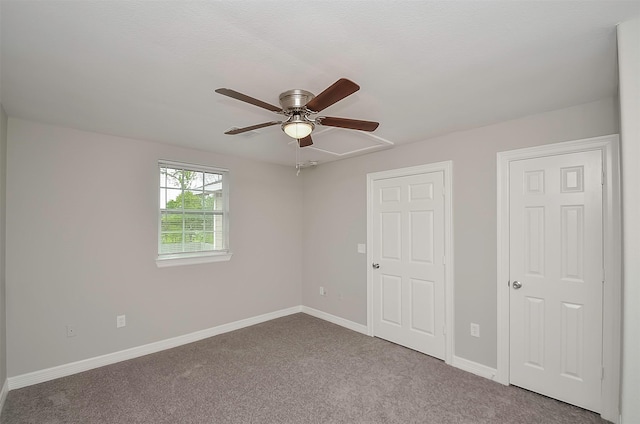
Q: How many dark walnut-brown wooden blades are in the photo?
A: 5